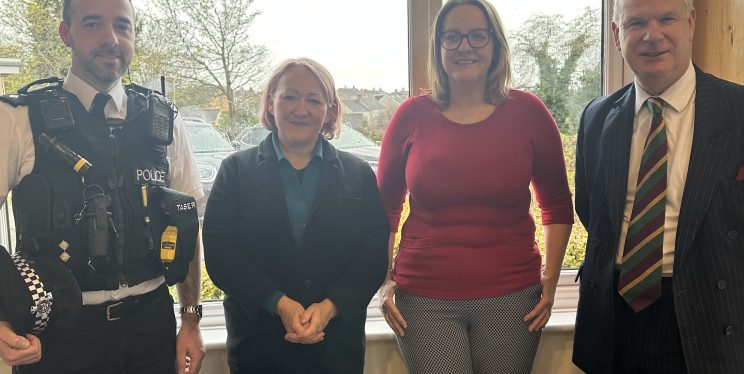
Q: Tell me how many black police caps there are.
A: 1